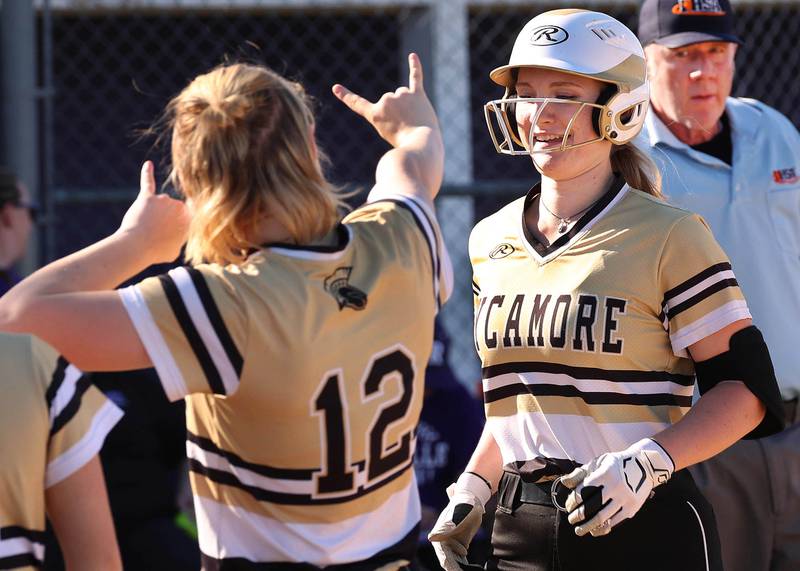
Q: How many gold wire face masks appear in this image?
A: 1